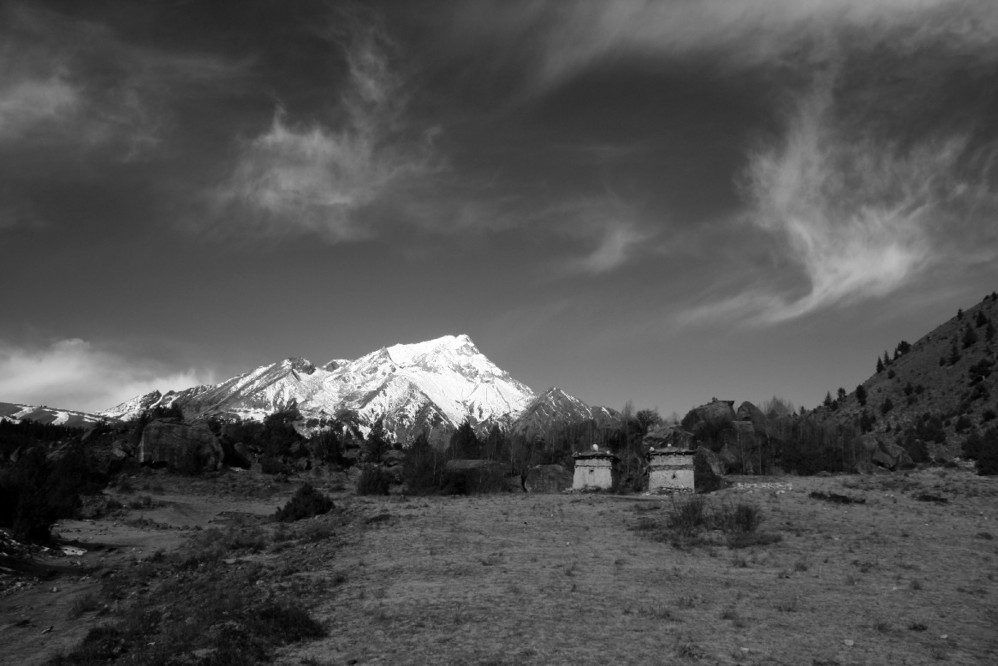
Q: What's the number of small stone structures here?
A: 2